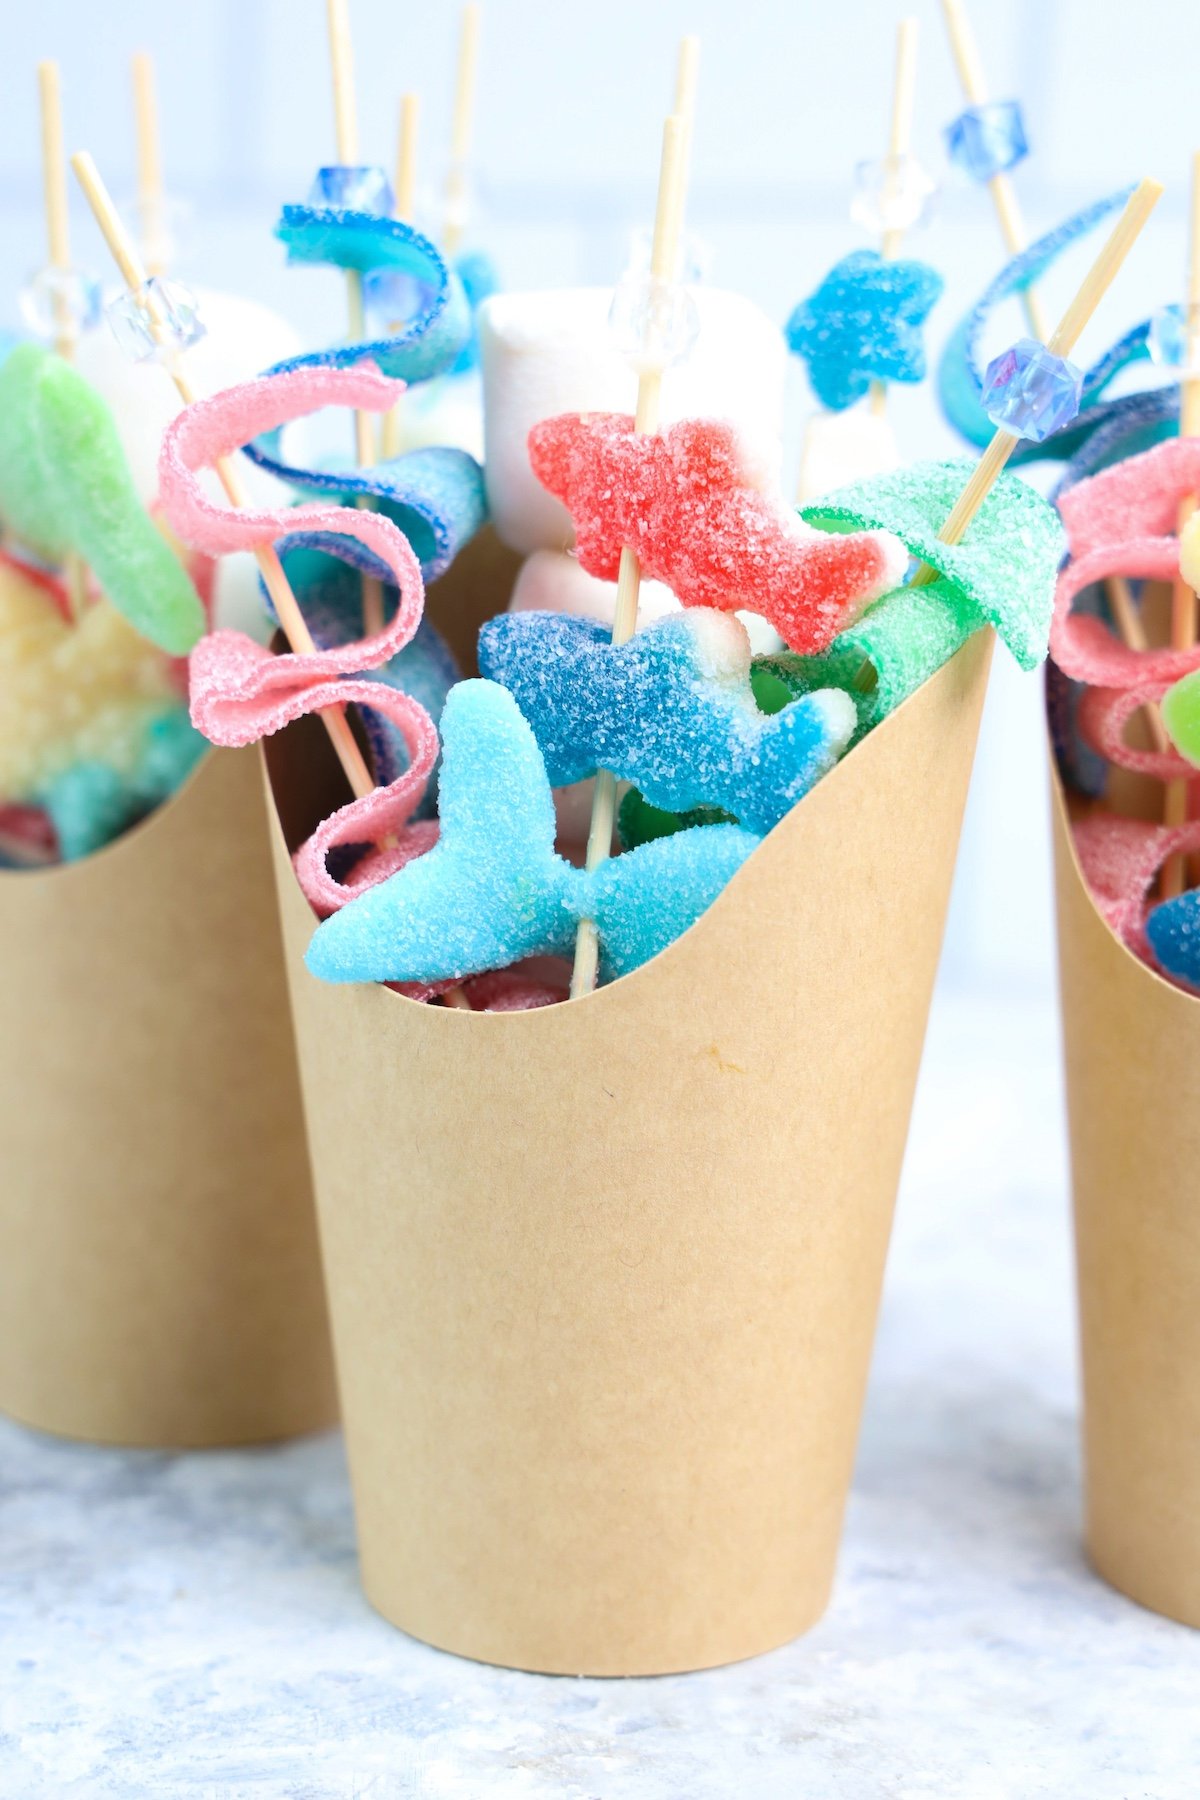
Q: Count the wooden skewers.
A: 12